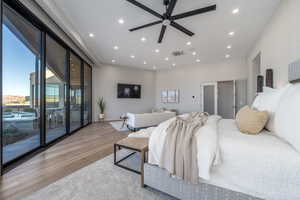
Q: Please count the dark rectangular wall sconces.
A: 2